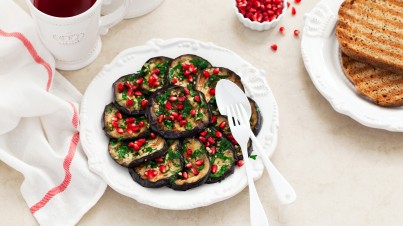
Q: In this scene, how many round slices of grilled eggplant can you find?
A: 12